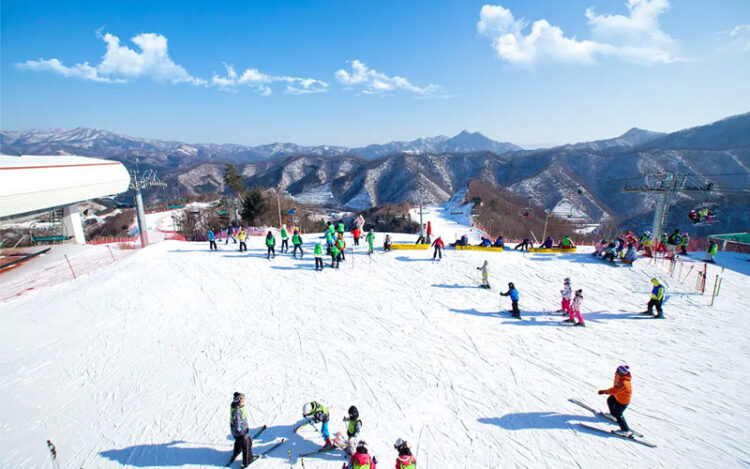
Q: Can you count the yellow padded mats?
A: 3